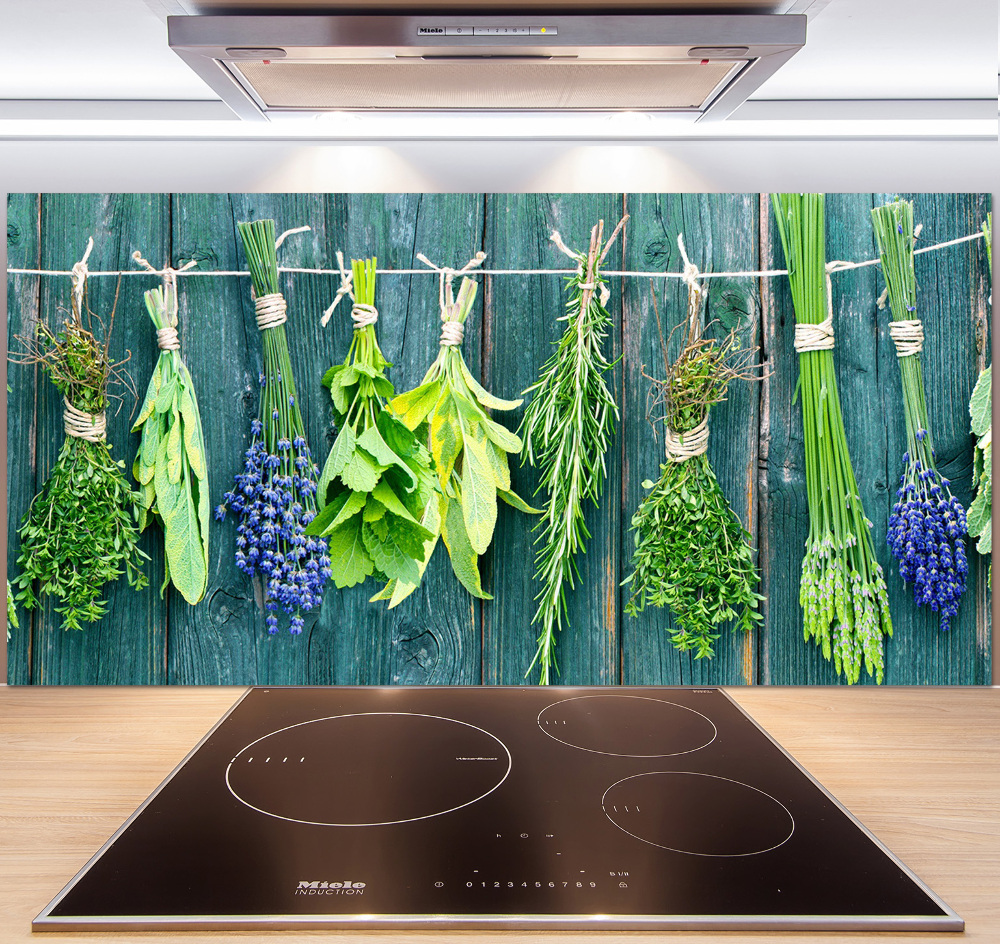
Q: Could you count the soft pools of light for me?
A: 2